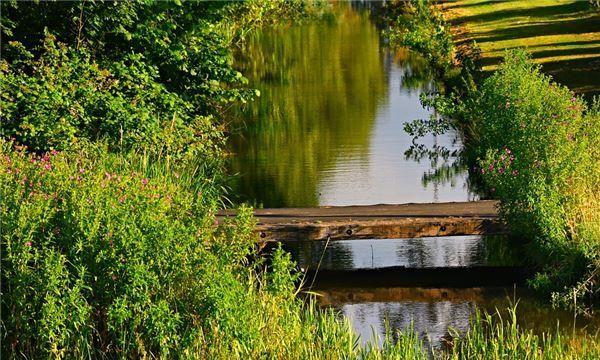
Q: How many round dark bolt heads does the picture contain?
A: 3